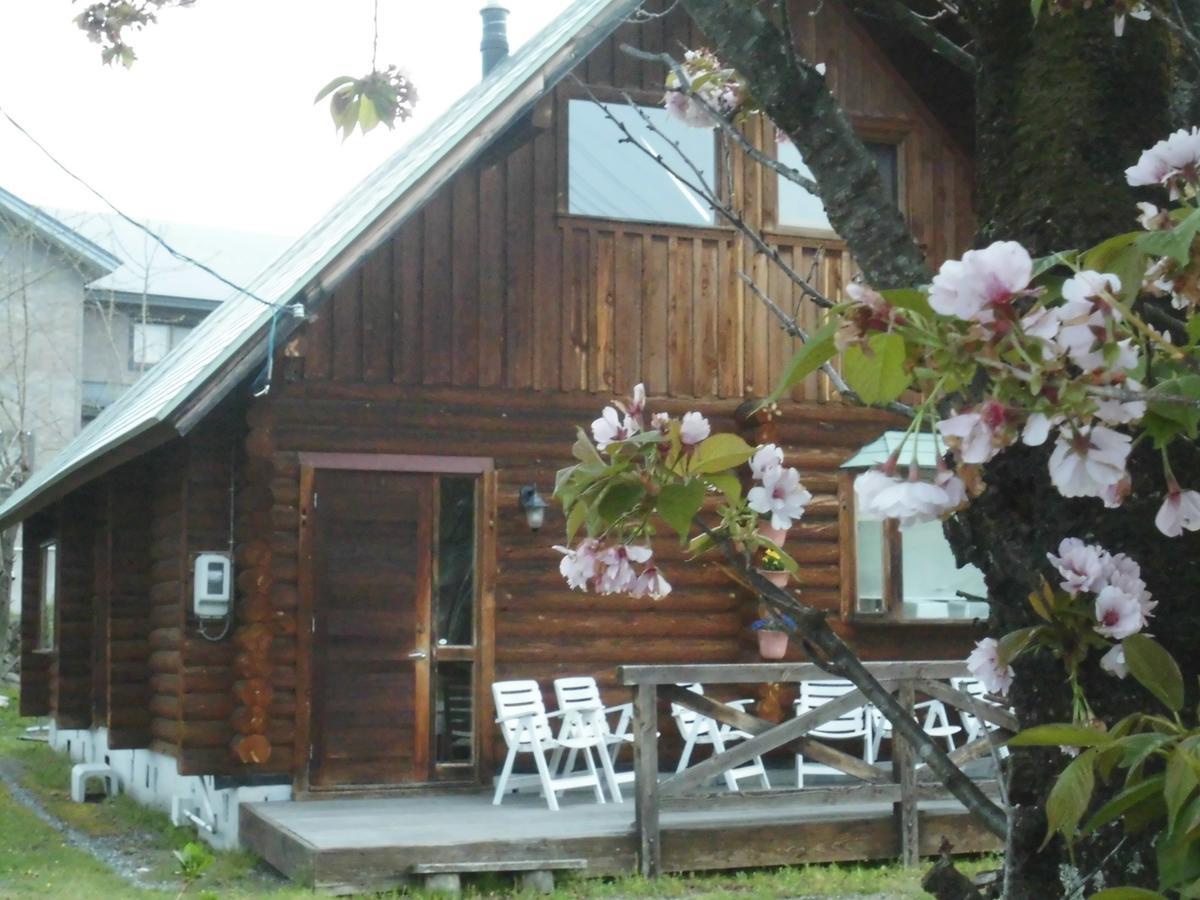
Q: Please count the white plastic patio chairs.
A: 6